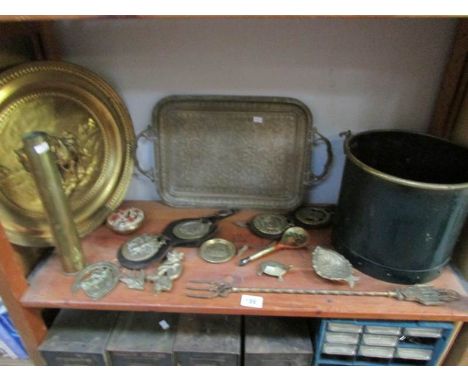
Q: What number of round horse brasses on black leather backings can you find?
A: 4